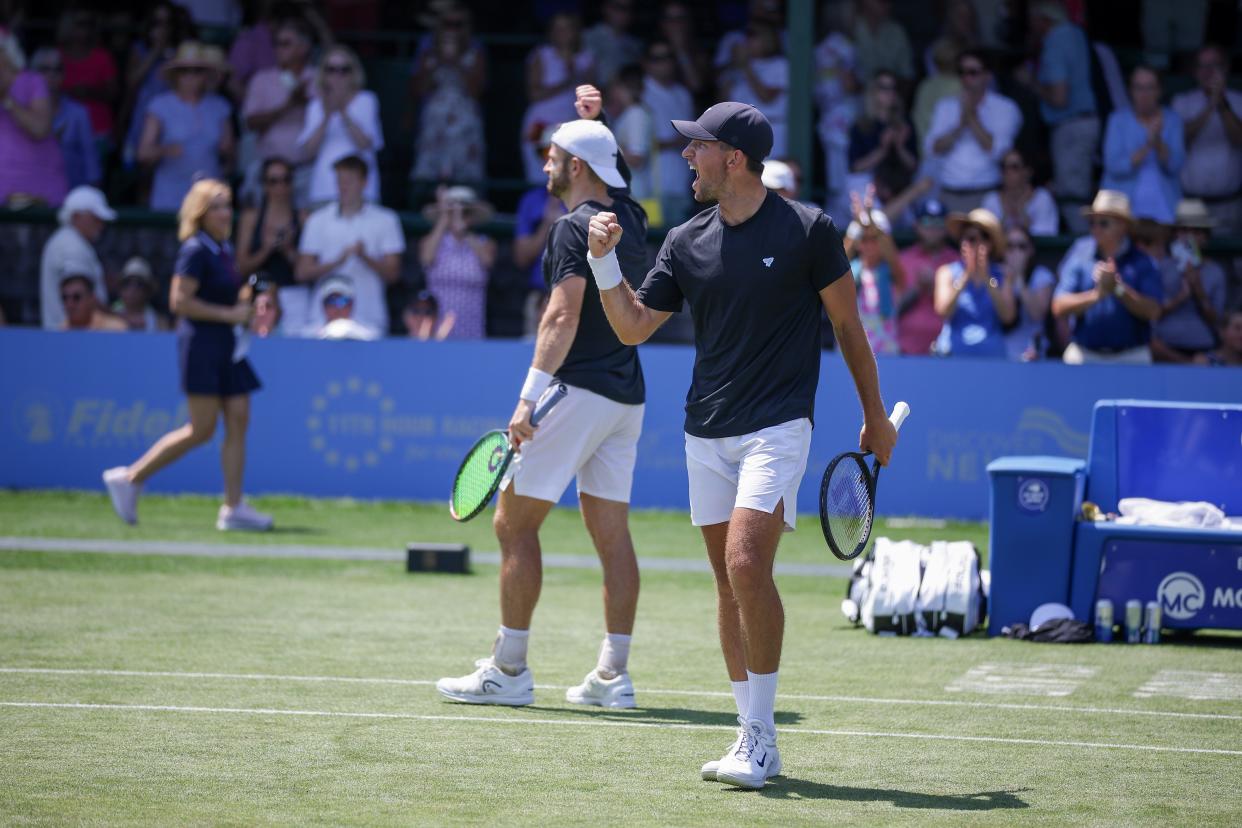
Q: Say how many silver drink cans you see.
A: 3